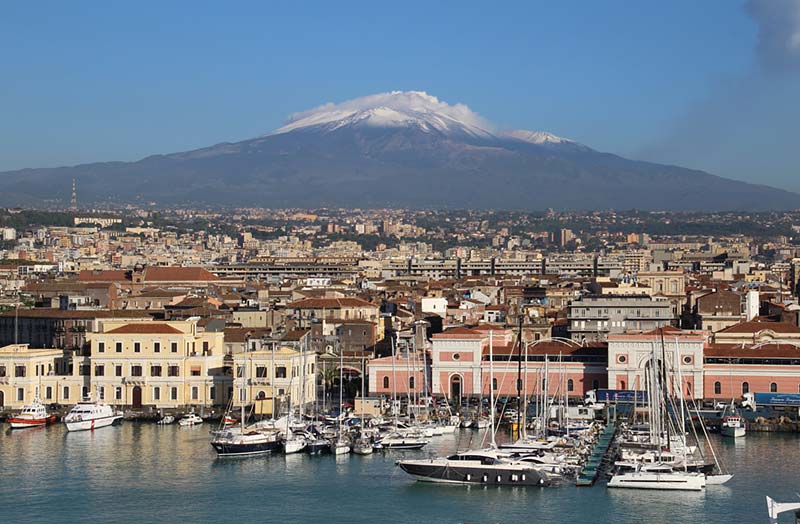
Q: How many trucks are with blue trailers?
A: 2